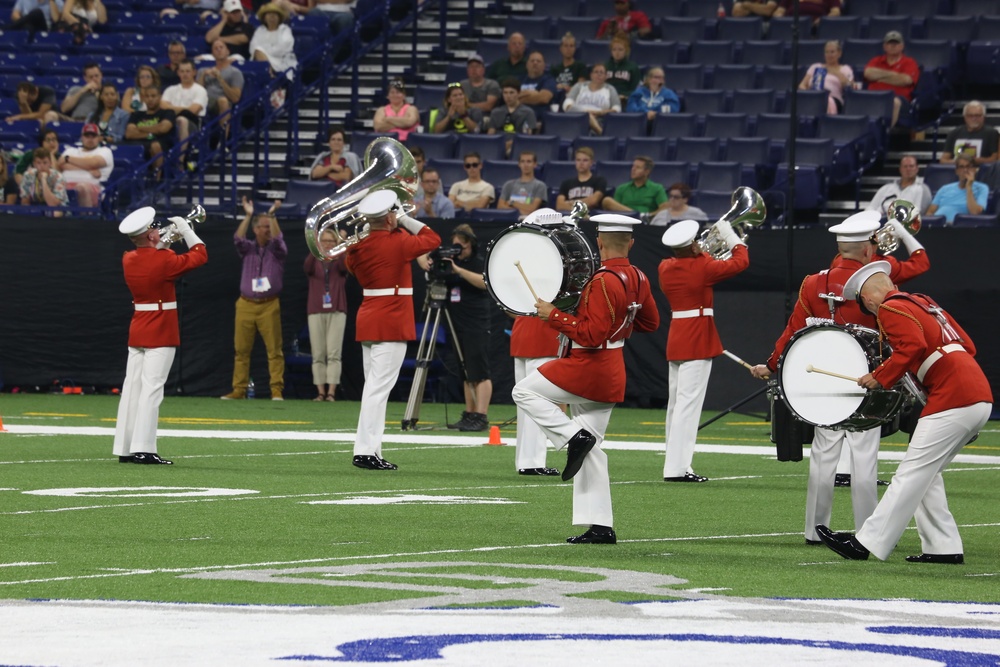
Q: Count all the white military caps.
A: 8